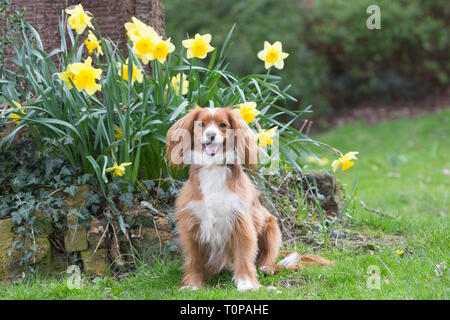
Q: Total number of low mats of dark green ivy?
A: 1